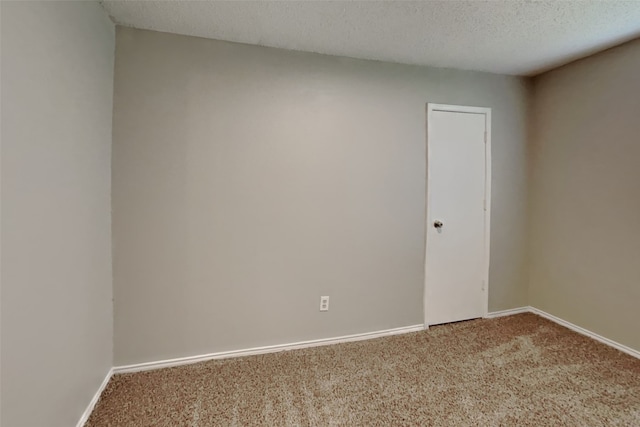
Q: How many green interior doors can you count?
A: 0